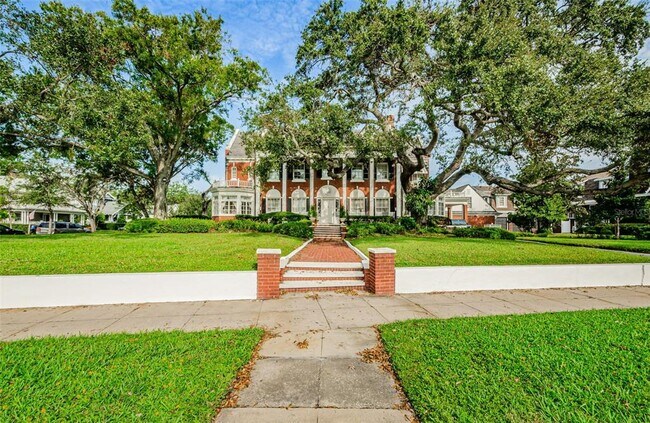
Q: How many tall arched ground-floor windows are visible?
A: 4